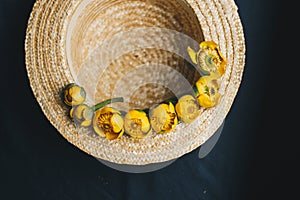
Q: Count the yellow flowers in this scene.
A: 8